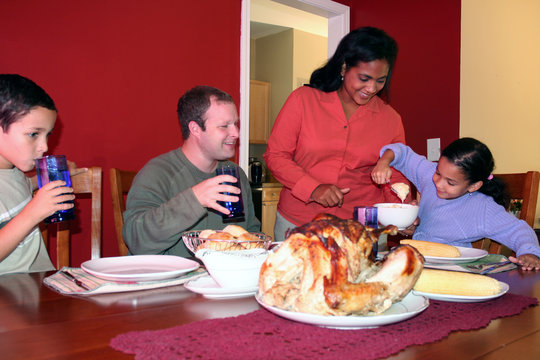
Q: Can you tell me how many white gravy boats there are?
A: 1